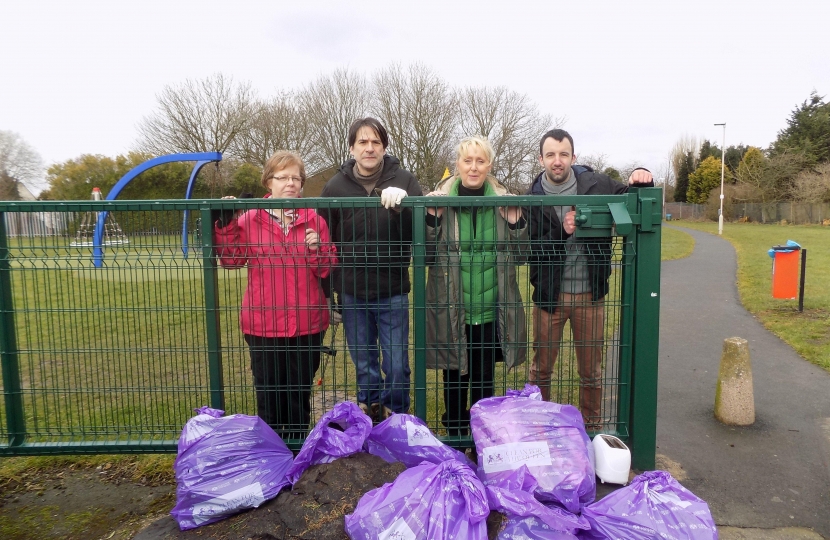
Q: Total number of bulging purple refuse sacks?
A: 7